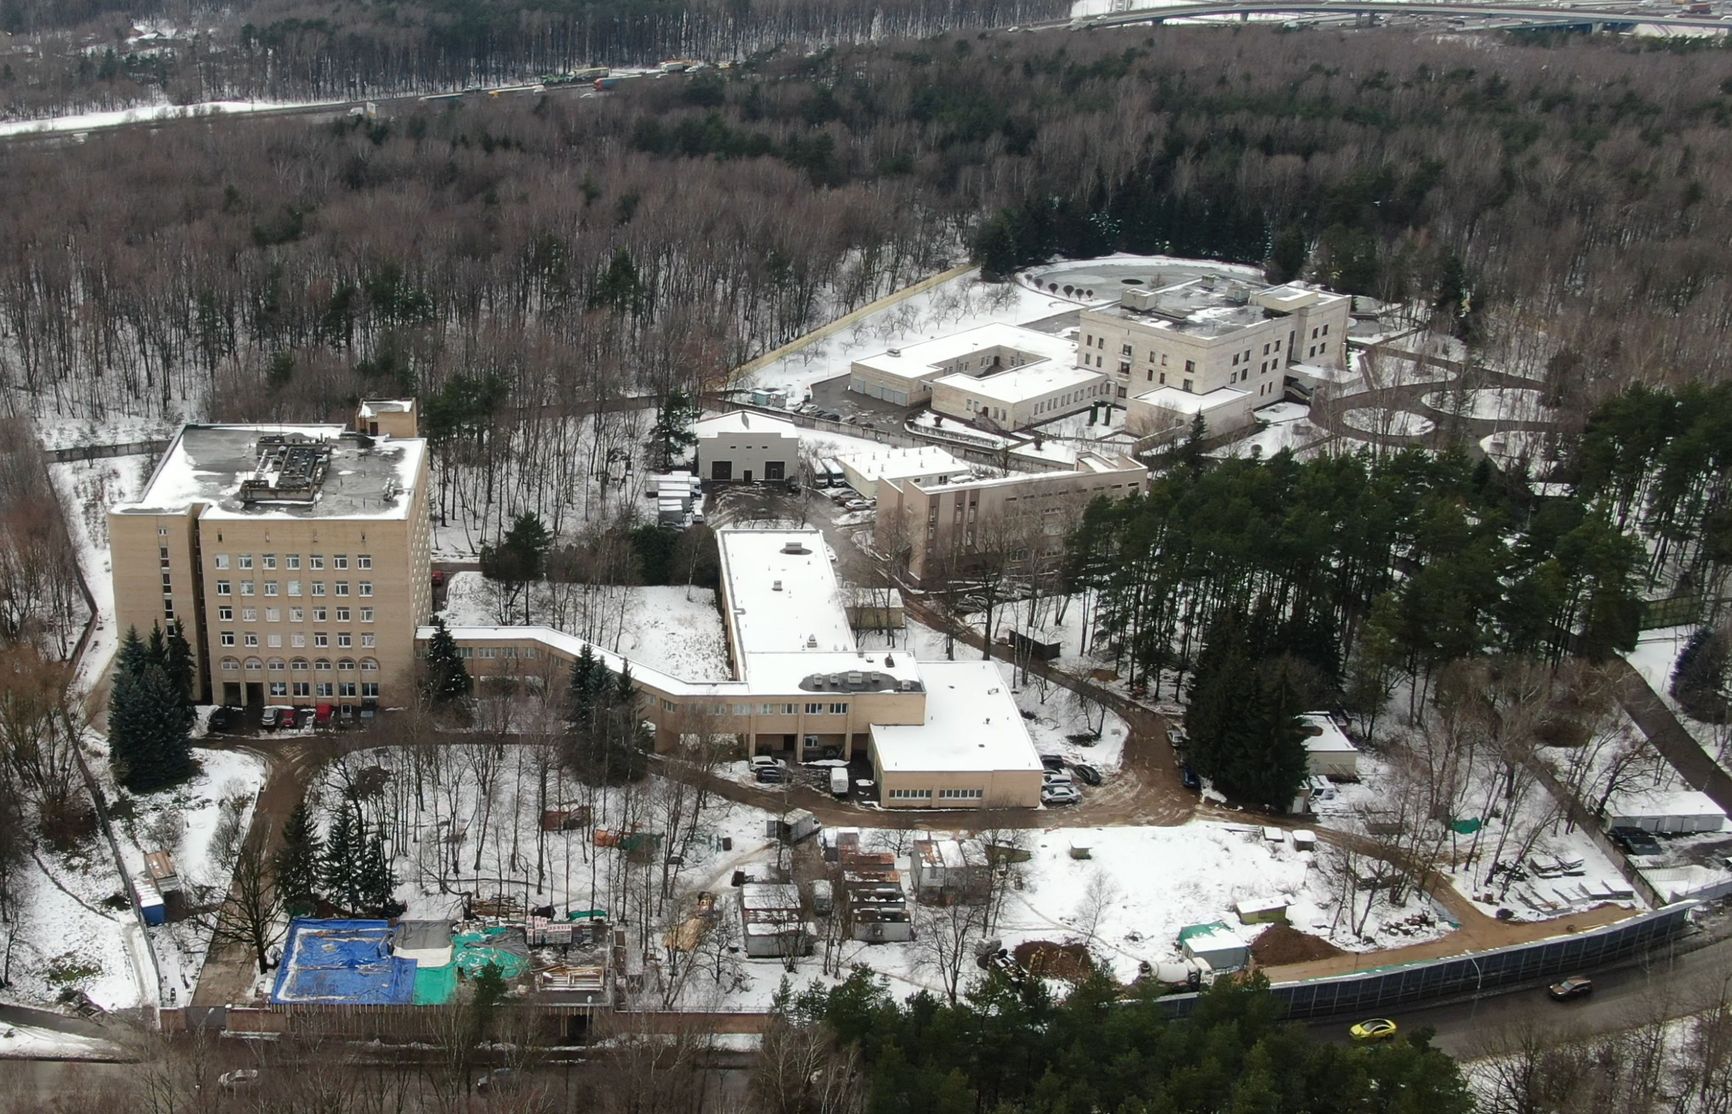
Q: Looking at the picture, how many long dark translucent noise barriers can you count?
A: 1